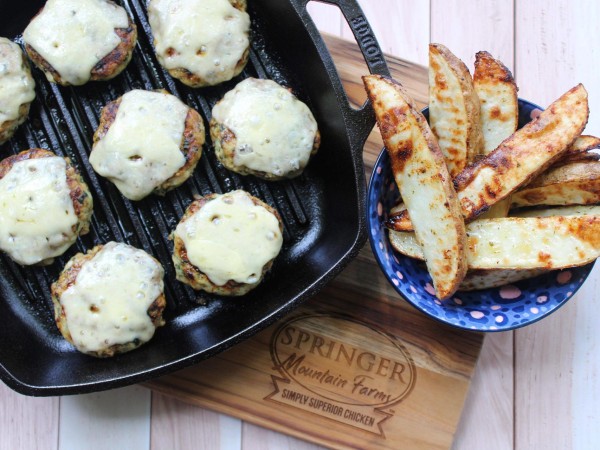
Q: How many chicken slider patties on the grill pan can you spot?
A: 8